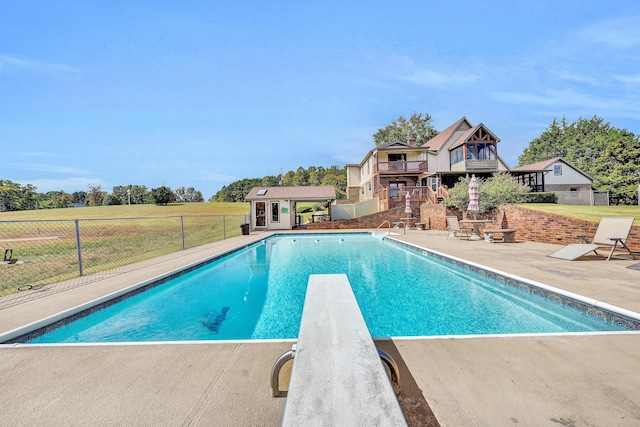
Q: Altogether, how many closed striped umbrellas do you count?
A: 2